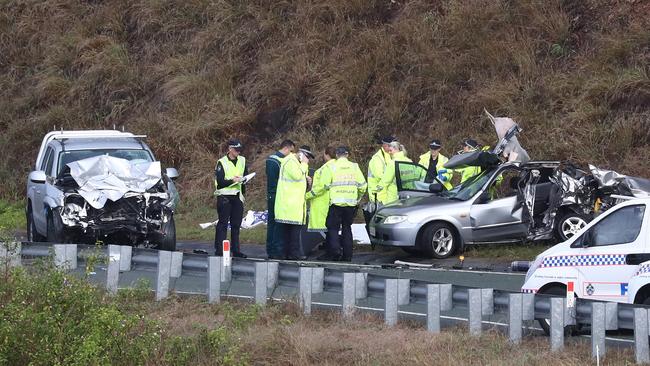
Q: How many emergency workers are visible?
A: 9